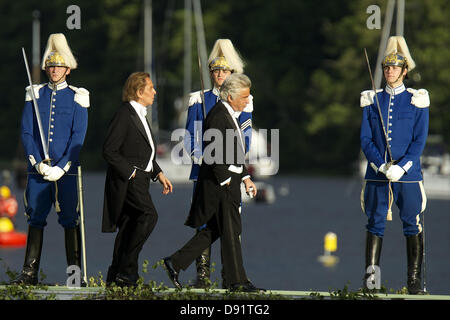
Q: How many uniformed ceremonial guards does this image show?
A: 3